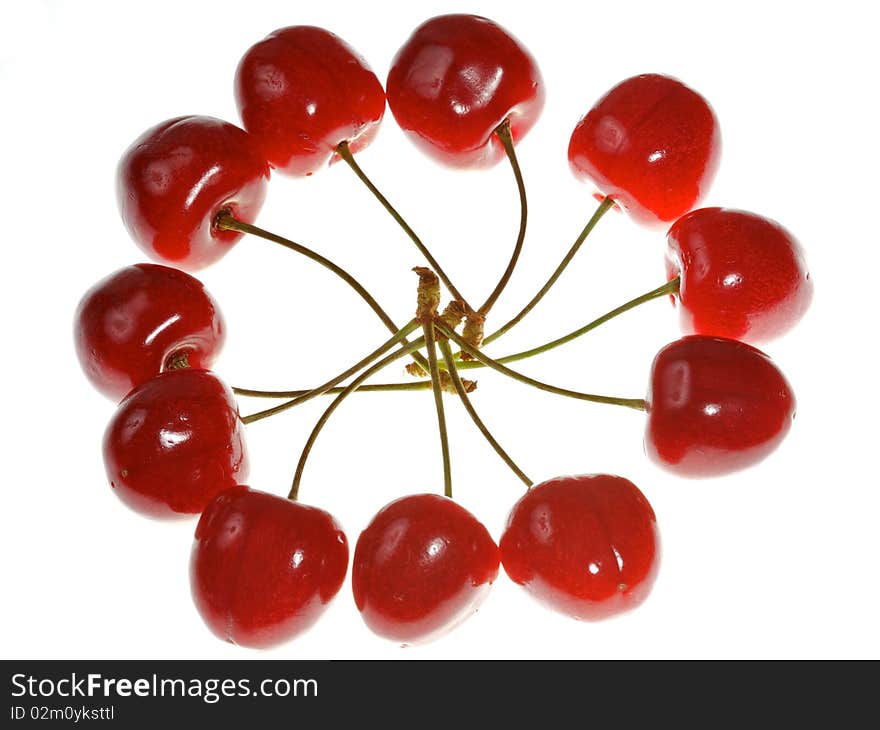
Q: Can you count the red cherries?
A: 11